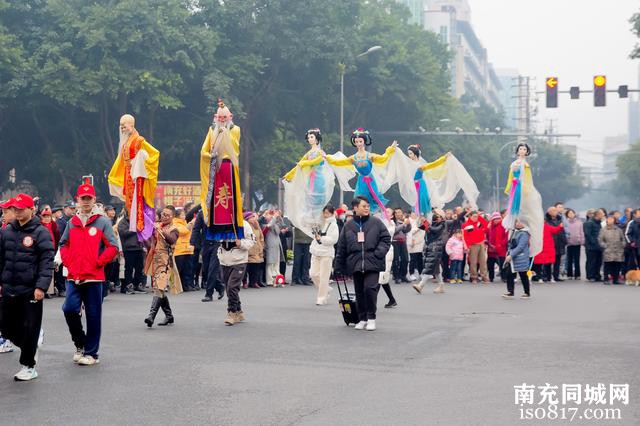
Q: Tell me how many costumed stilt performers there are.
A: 6